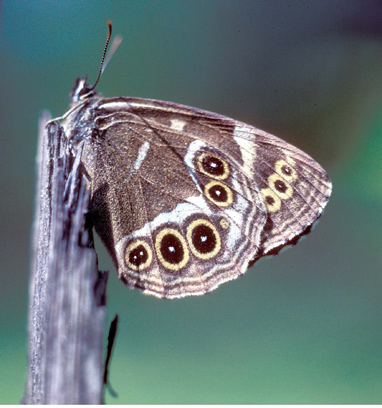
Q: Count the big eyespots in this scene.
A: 5